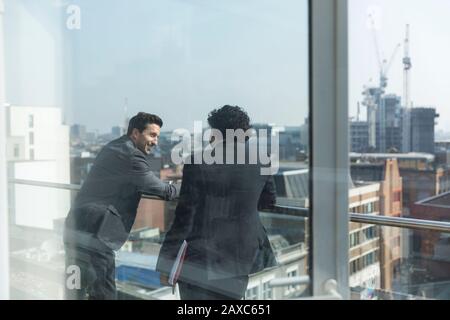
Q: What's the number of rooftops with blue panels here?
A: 1